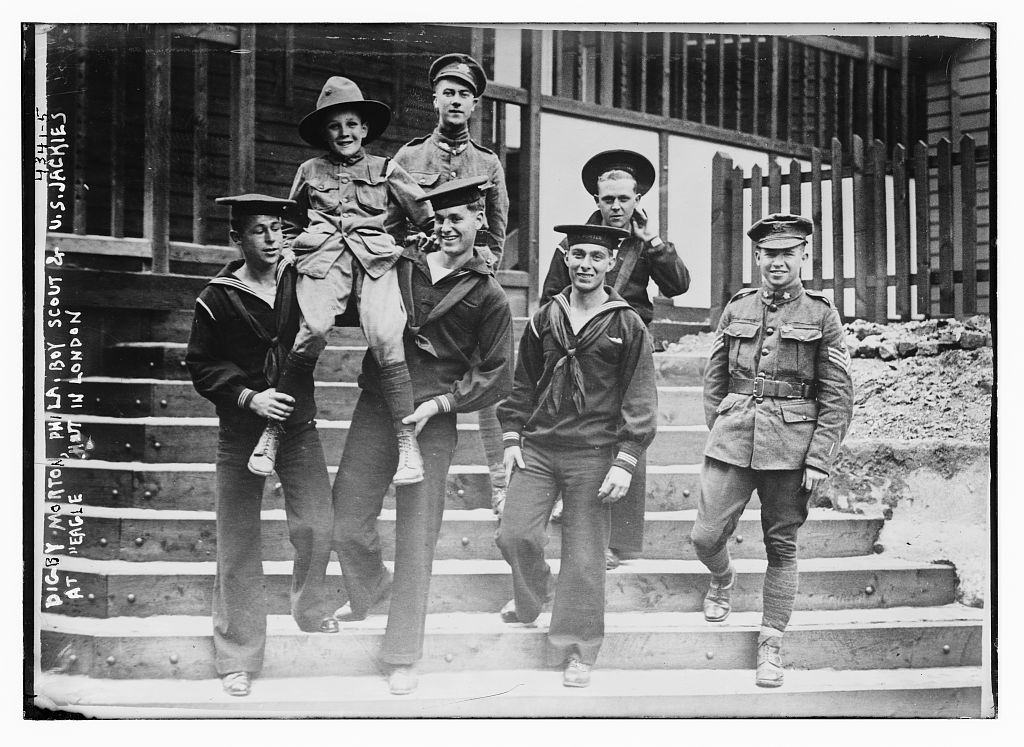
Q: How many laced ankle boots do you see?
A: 4